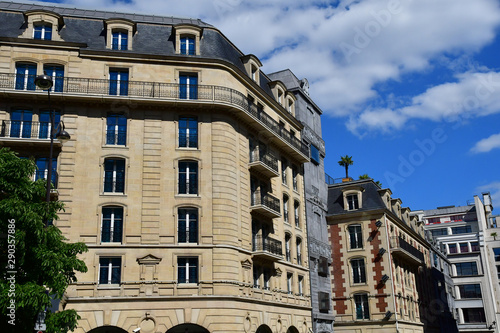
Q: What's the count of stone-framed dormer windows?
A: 12